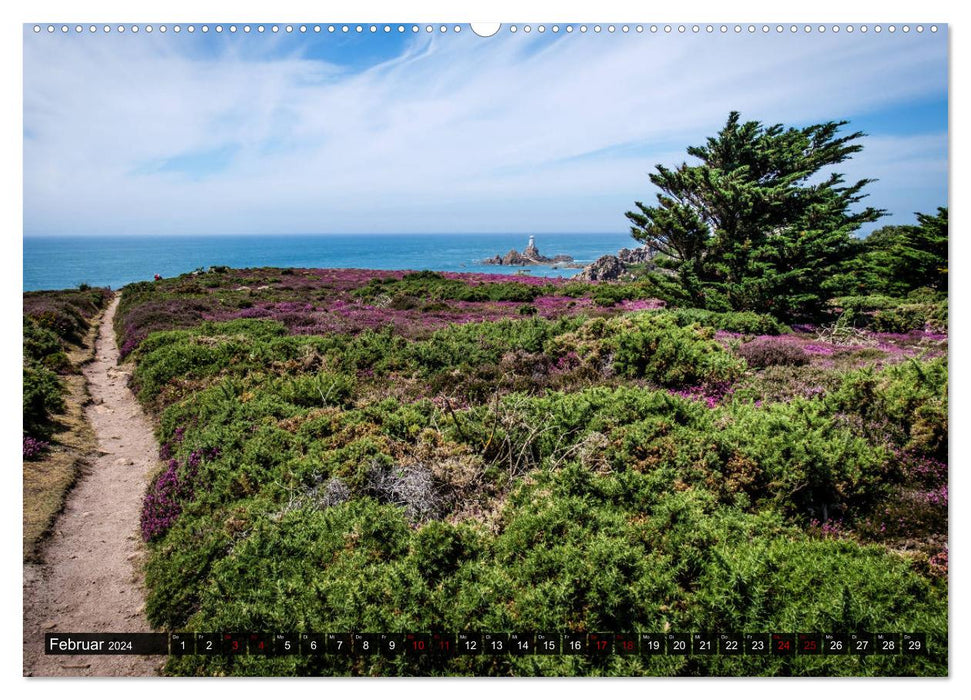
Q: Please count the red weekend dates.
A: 8